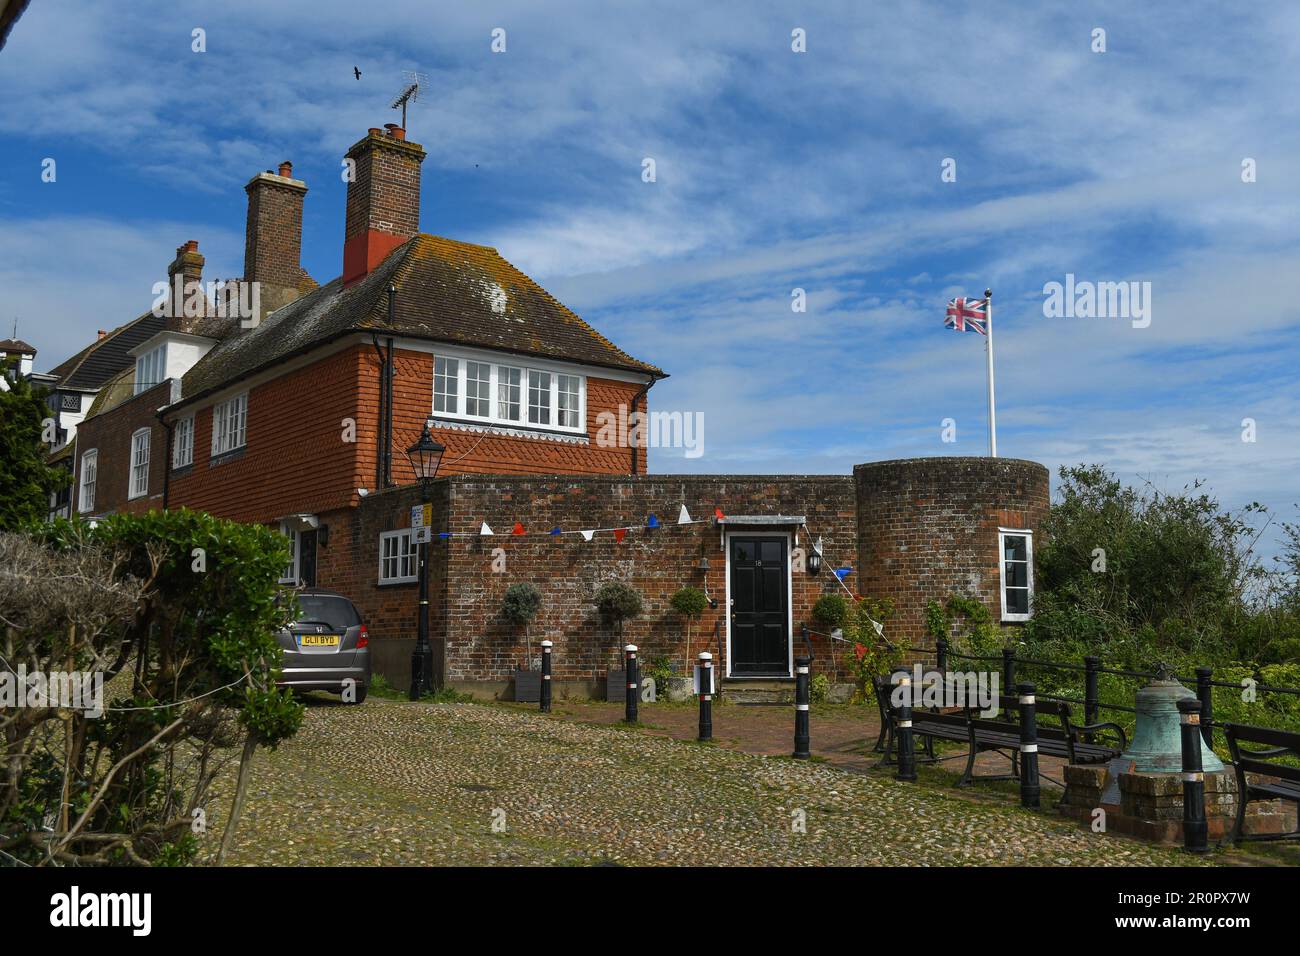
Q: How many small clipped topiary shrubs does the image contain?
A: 4